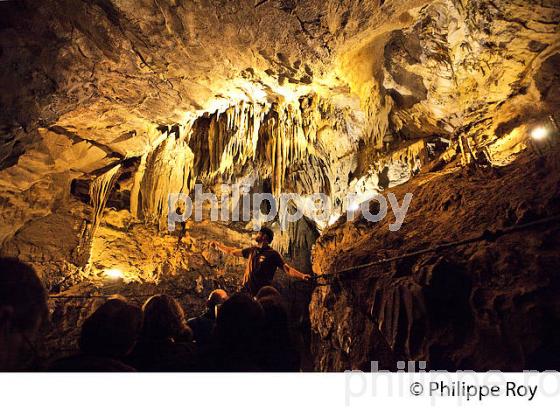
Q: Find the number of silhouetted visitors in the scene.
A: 6